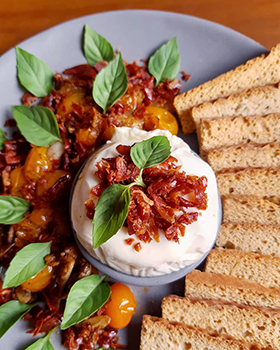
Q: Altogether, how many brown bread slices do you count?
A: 11